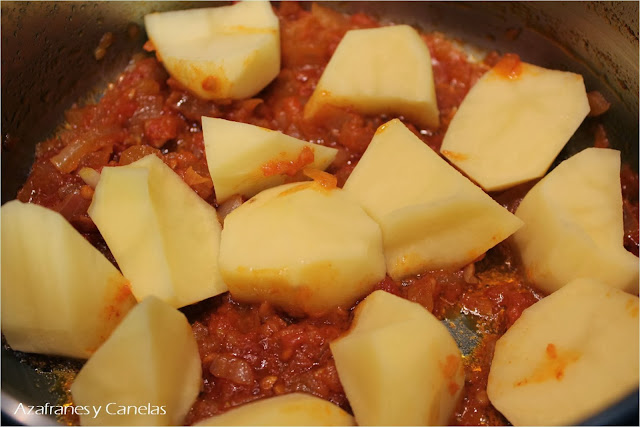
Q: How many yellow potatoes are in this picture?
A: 13